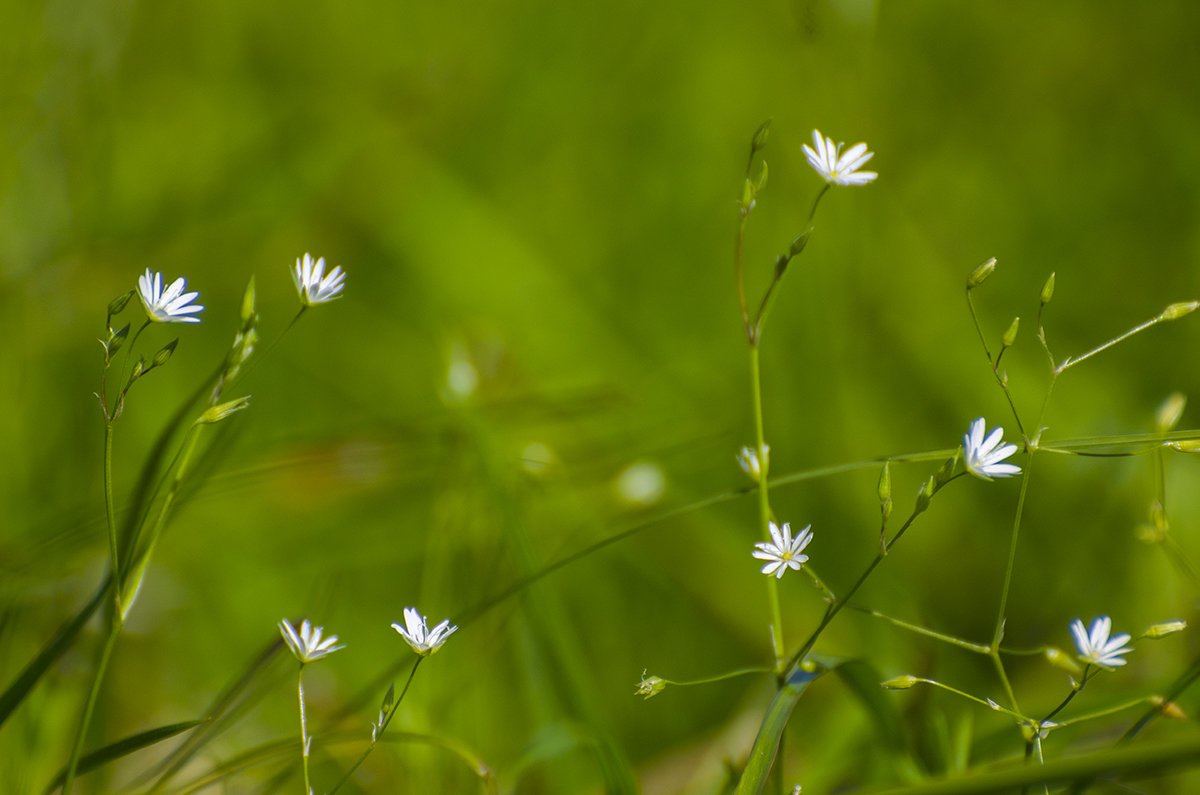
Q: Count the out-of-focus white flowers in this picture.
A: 3